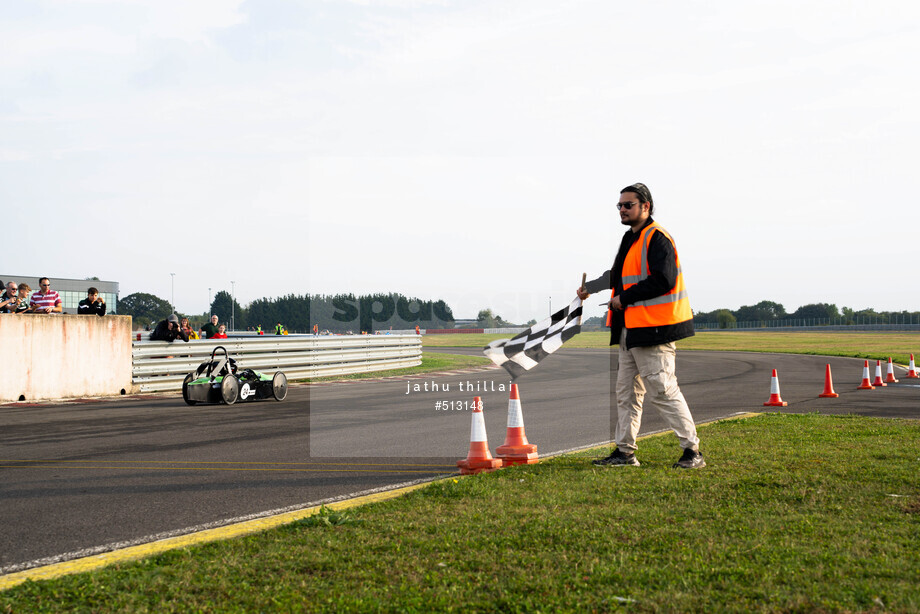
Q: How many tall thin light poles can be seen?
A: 3